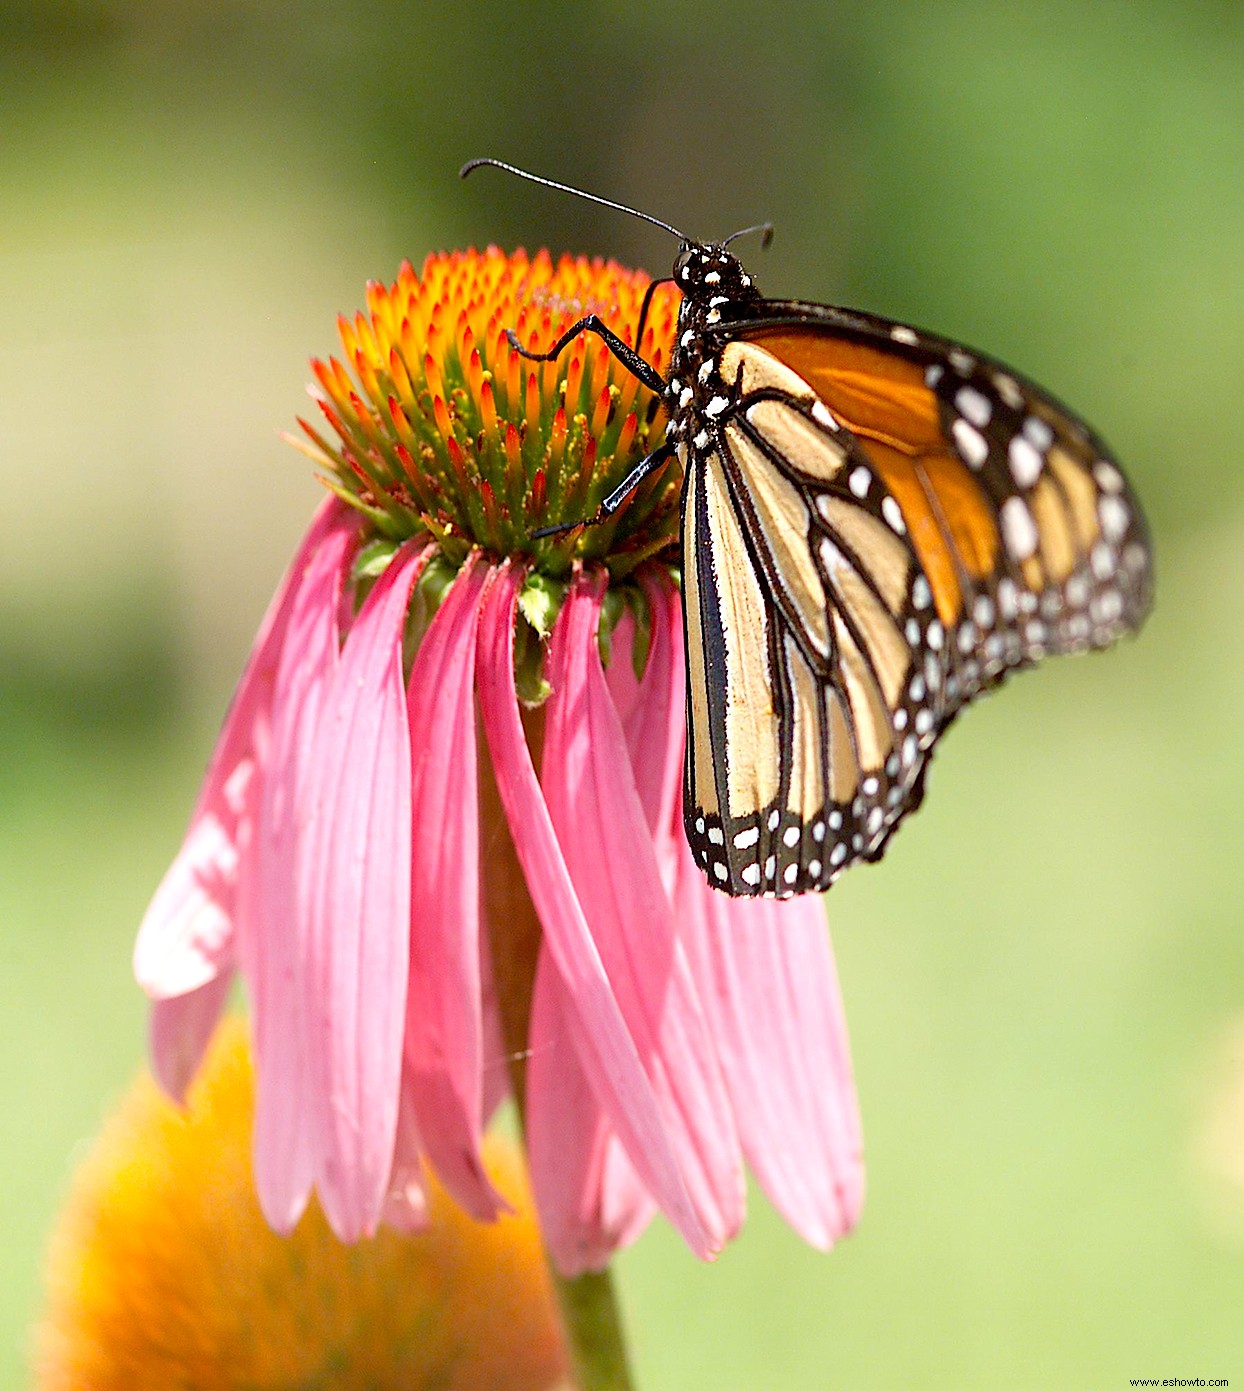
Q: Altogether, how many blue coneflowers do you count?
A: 0